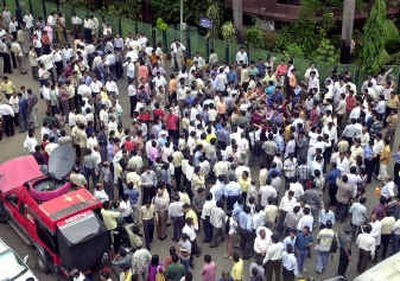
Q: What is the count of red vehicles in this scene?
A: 1